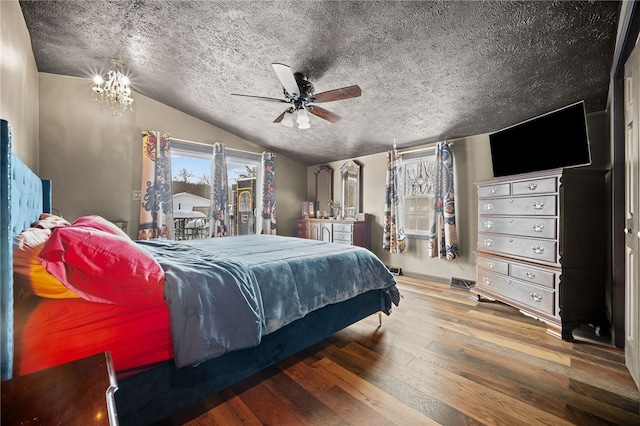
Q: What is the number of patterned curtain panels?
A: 5